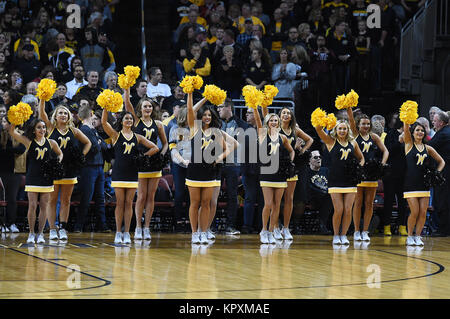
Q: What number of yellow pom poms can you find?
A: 11